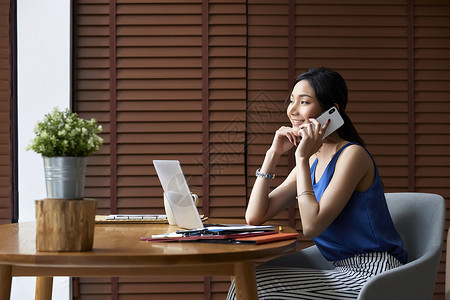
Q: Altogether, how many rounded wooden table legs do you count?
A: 3